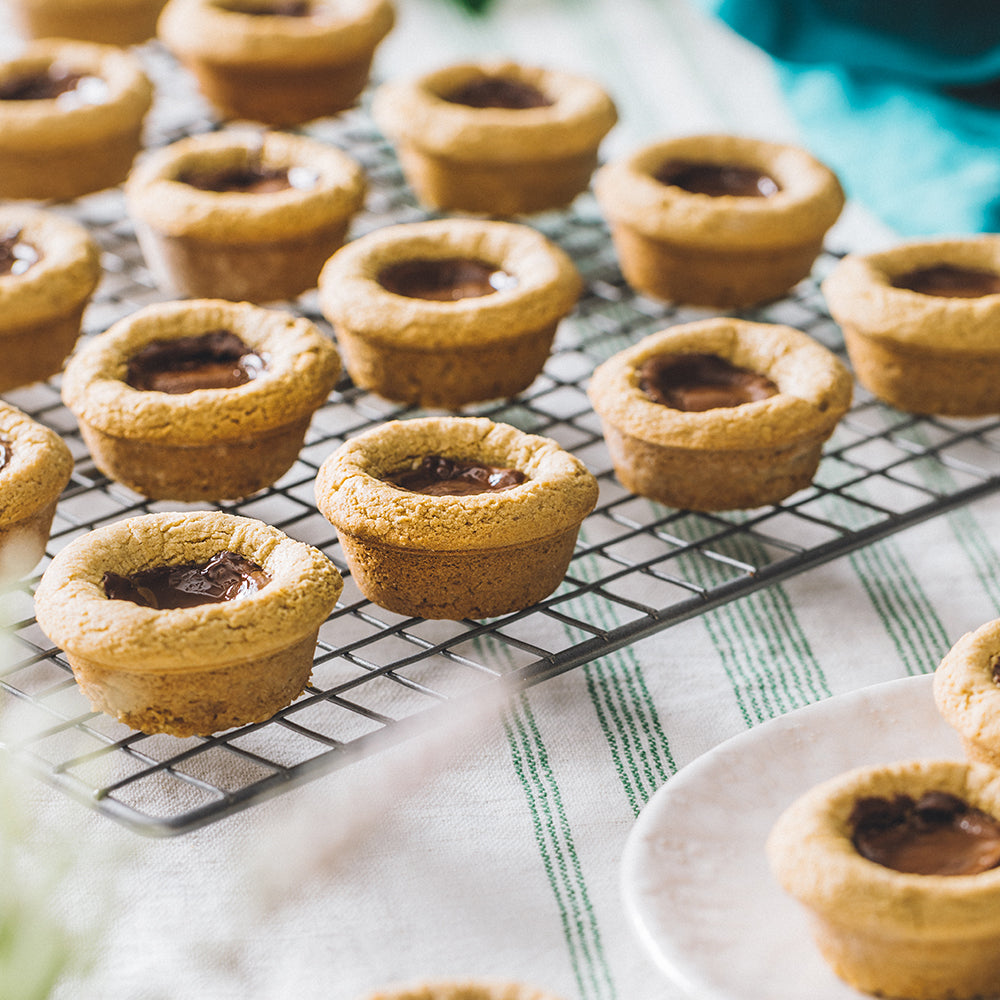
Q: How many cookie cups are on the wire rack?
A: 14